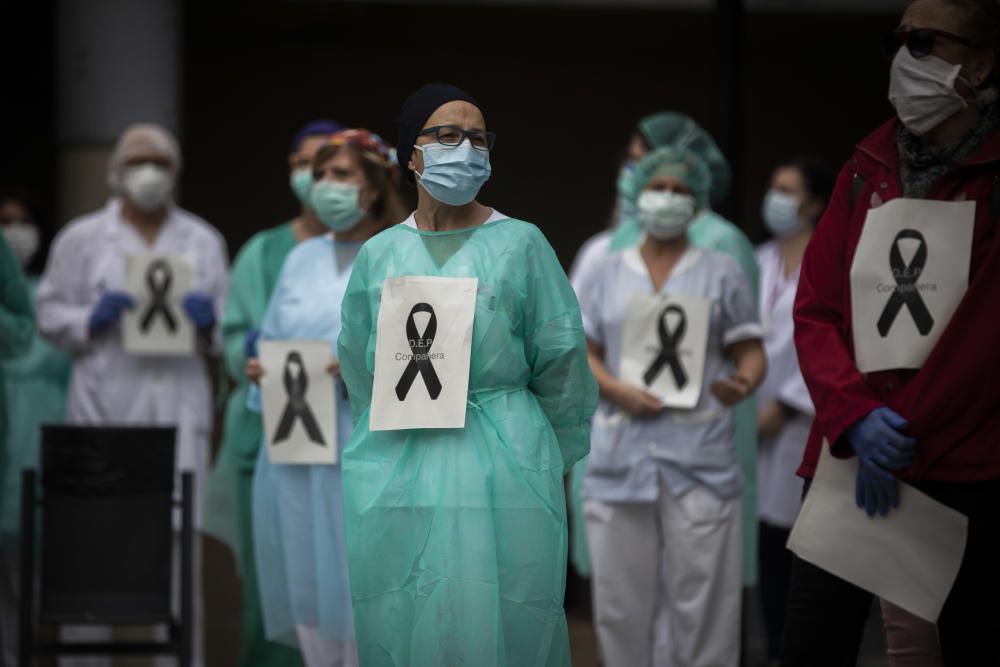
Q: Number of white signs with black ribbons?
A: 5